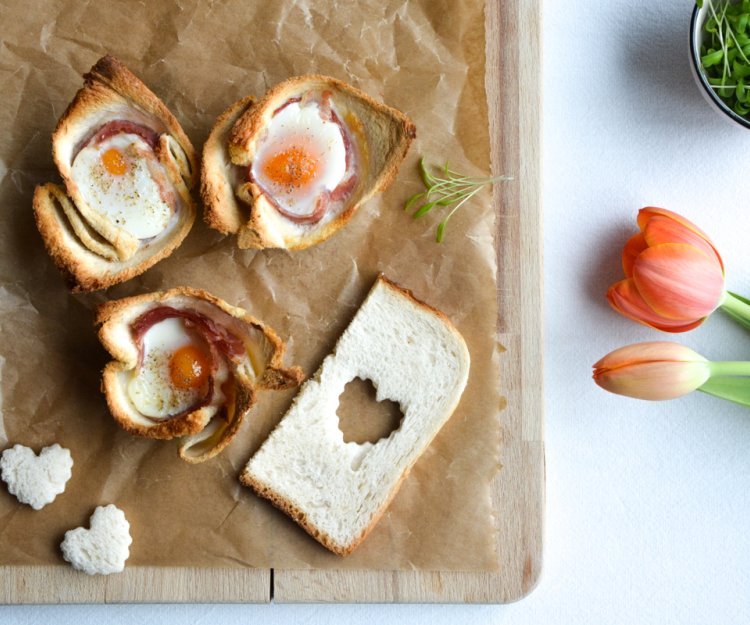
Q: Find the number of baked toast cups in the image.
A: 3